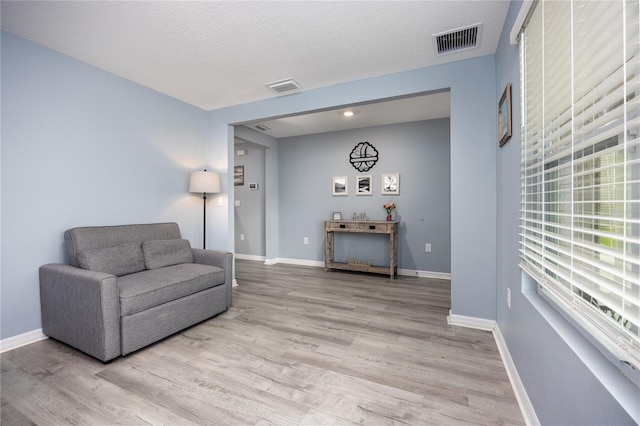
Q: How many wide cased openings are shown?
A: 1